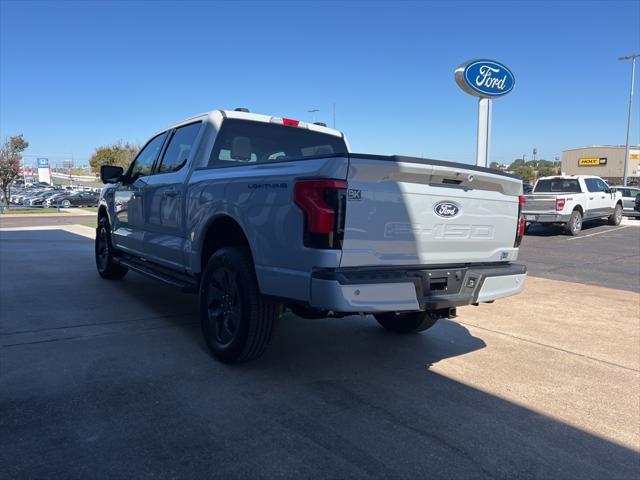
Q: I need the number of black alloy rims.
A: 2